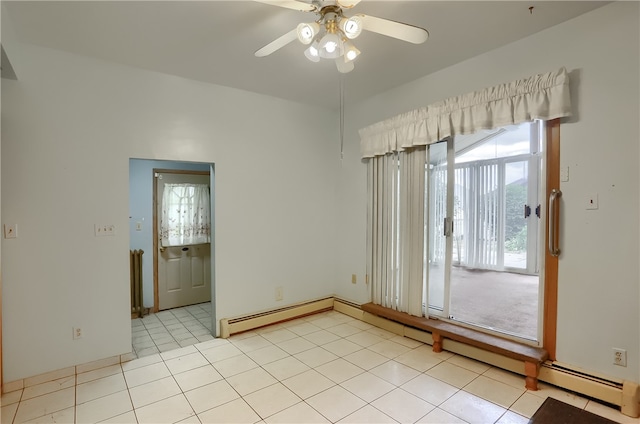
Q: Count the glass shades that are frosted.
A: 5